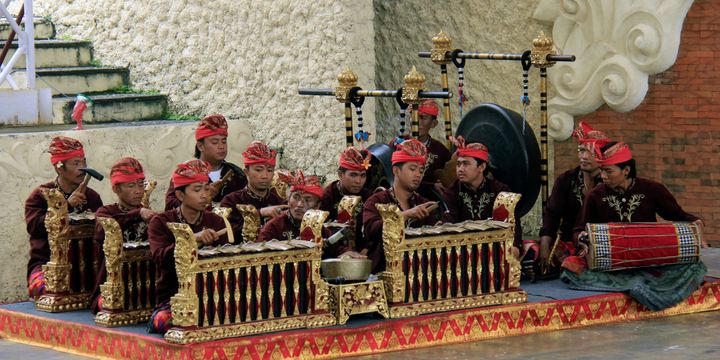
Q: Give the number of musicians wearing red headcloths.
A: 12